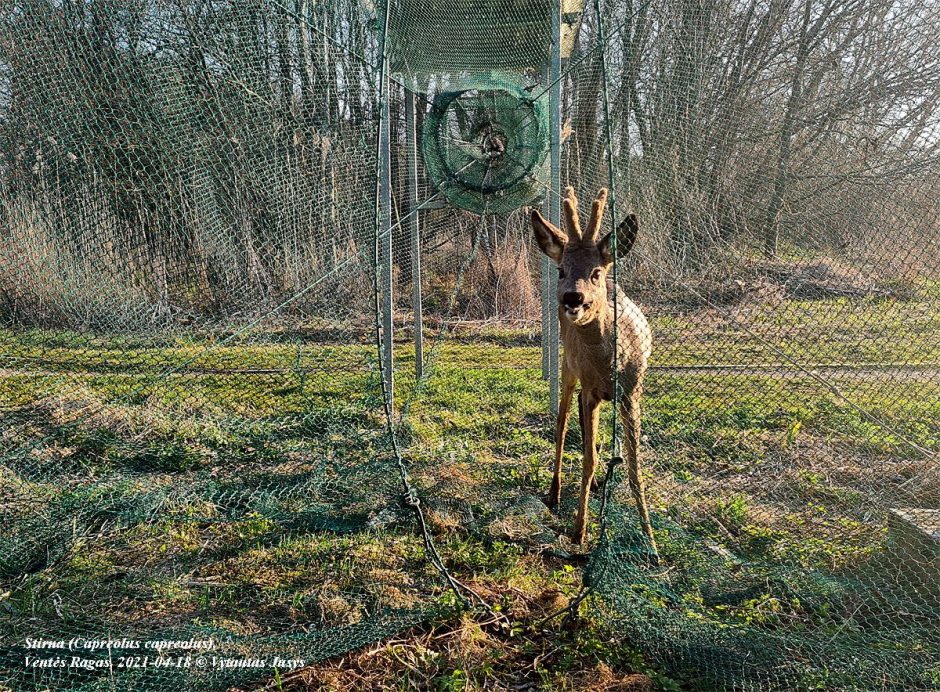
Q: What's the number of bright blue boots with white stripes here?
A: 0